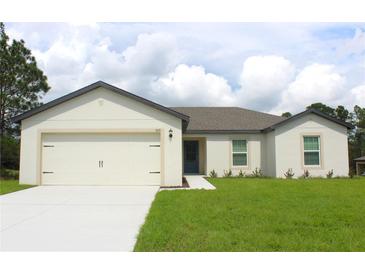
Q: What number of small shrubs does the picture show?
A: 7